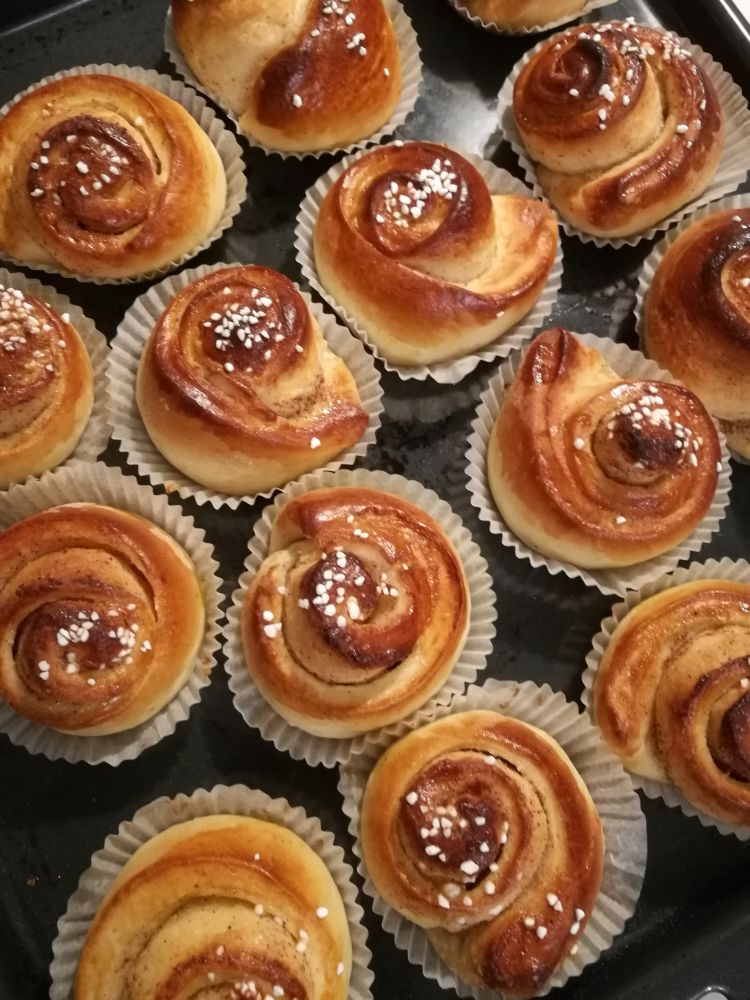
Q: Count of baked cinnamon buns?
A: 14